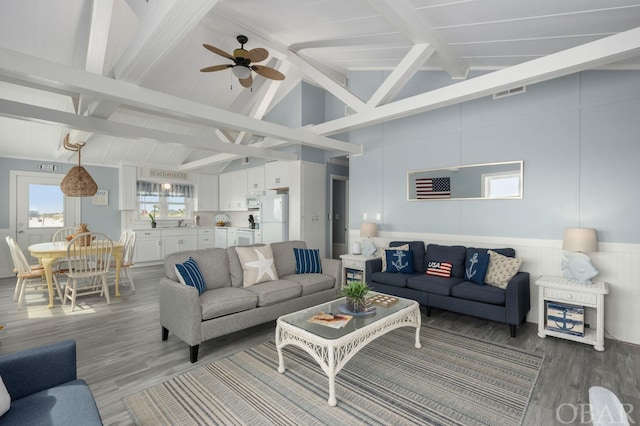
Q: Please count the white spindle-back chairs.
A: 6